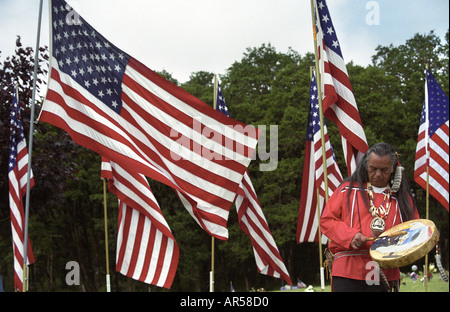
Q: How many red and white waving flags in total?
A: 7